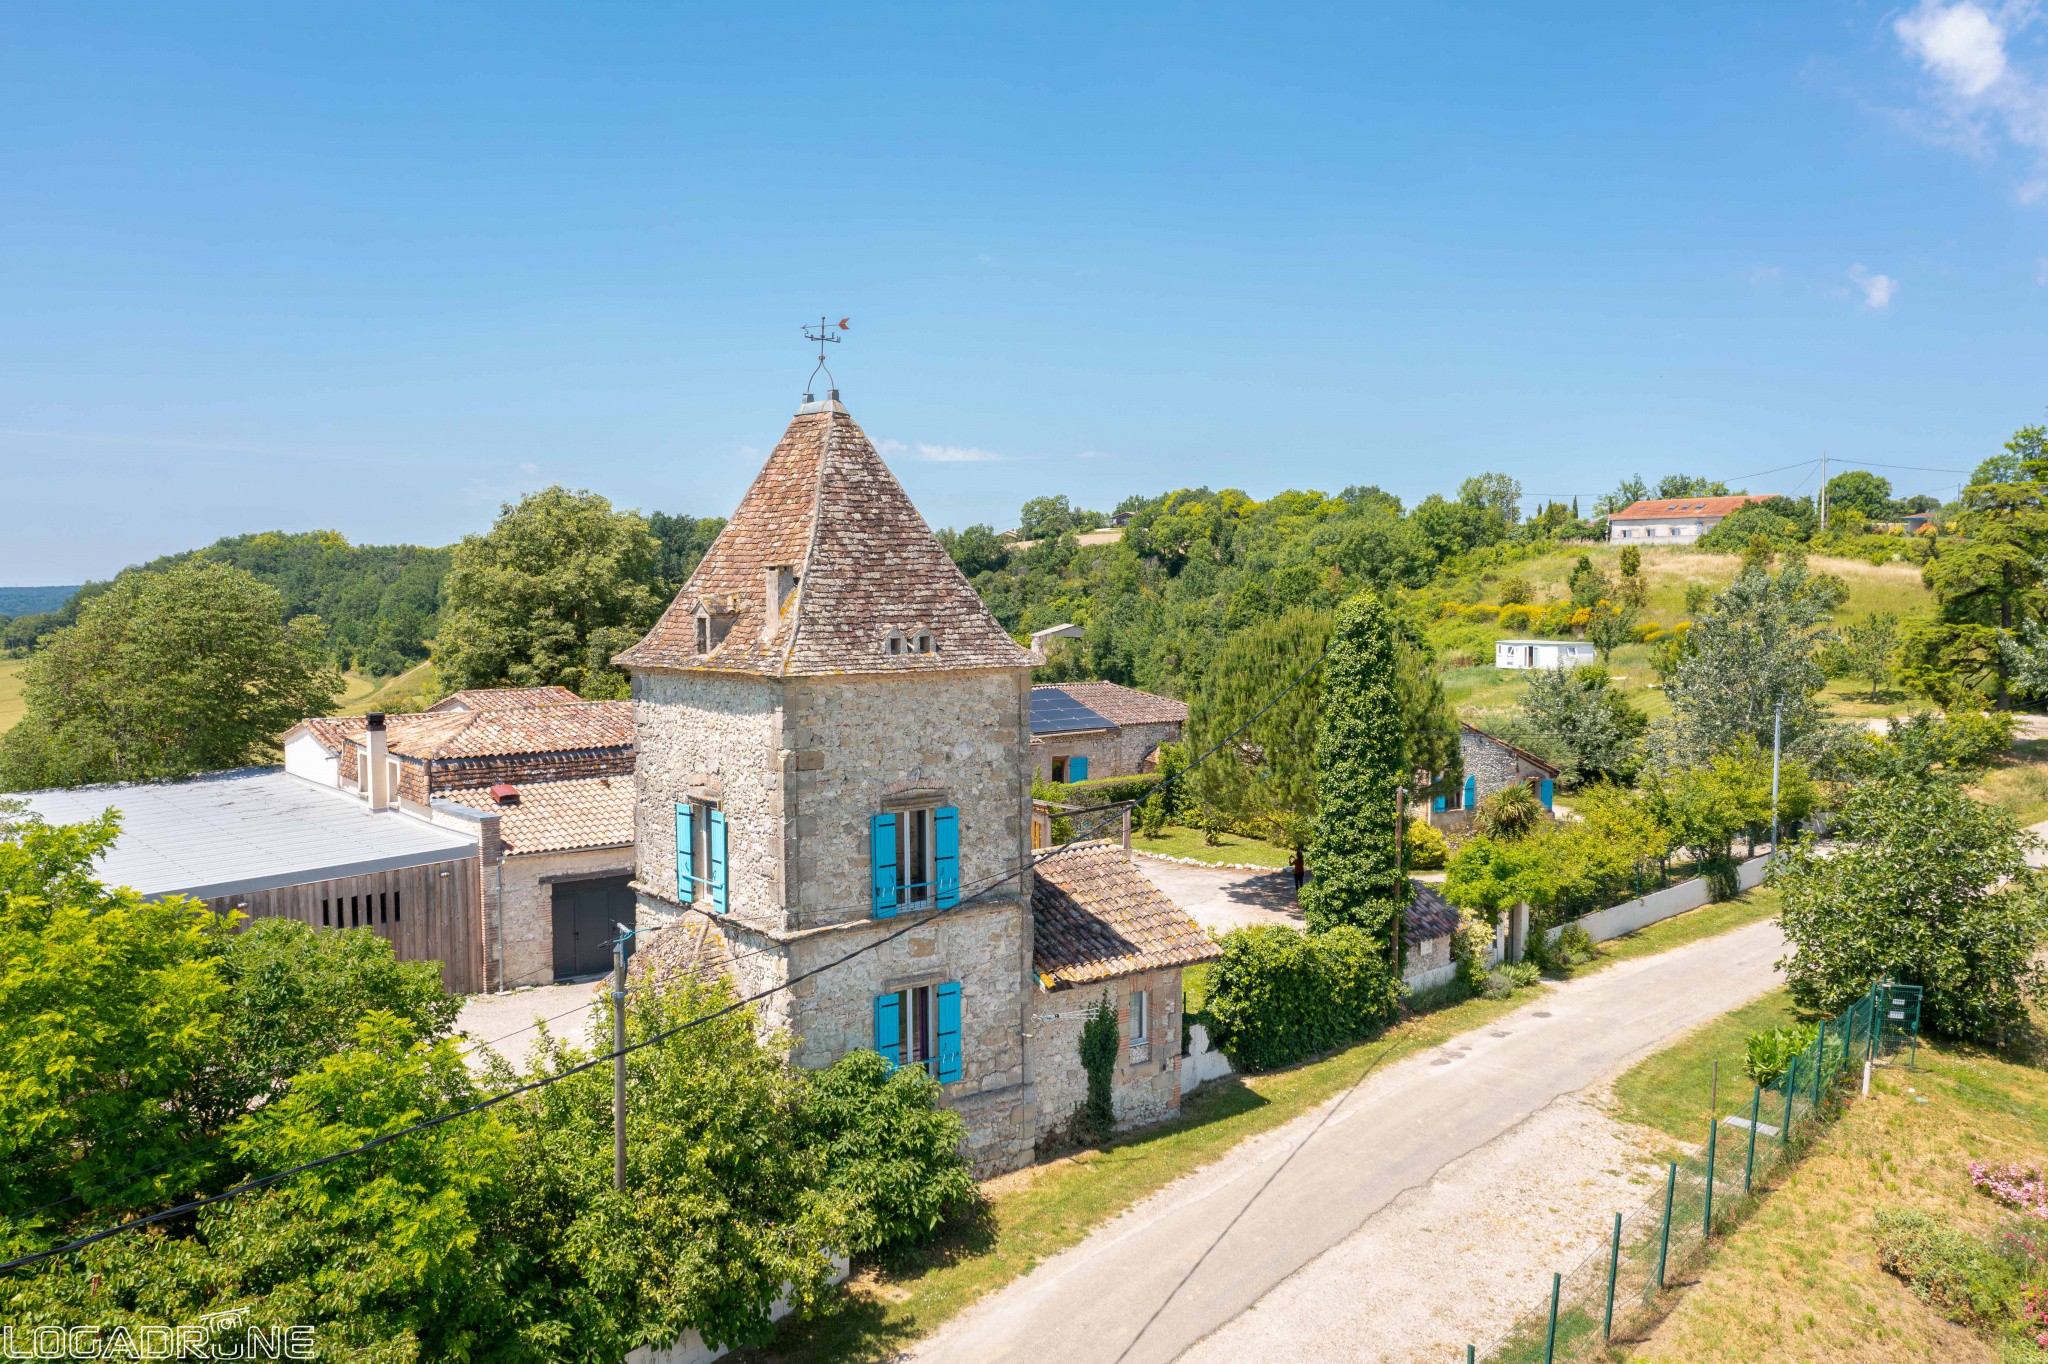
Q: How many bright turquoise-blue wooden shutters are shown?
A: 10